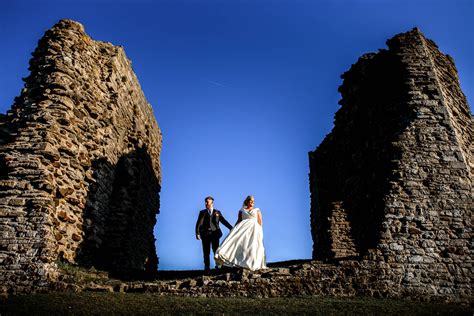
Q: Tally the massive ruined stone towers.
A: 2